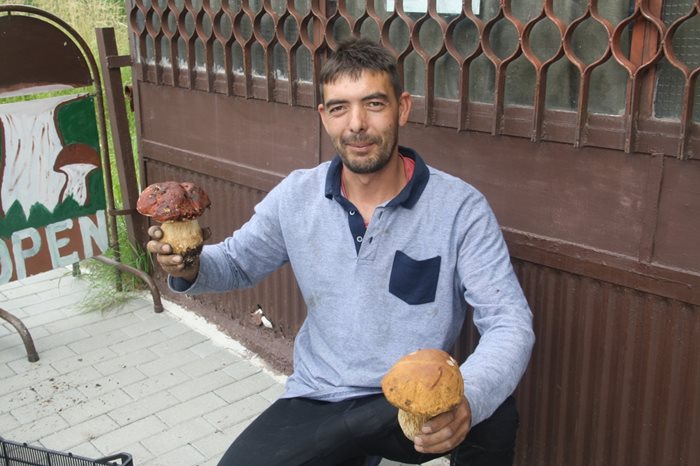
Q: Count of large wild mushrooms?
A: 2